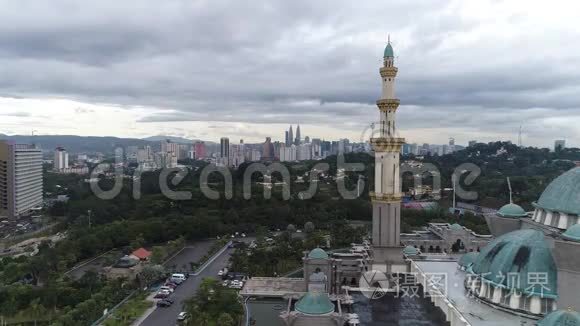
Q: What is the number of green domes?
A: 11